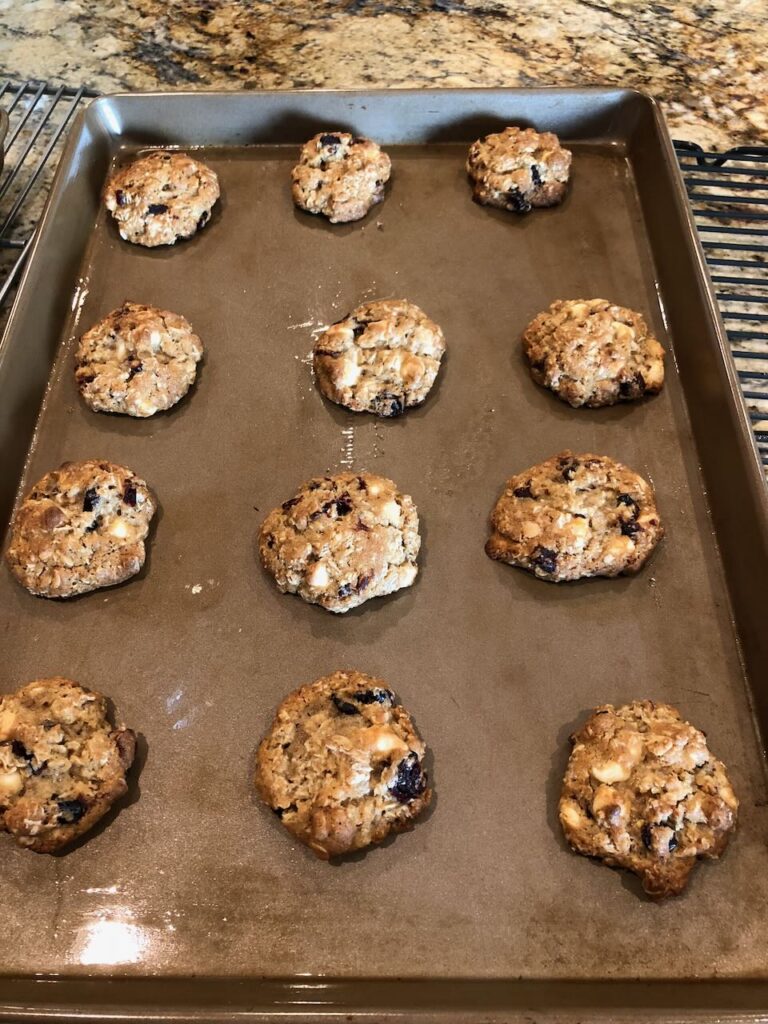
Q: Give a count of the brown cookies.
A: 12